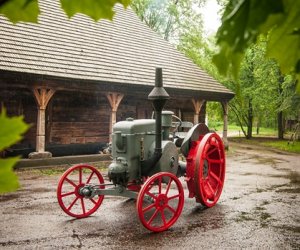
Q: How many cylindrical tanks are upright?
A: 1